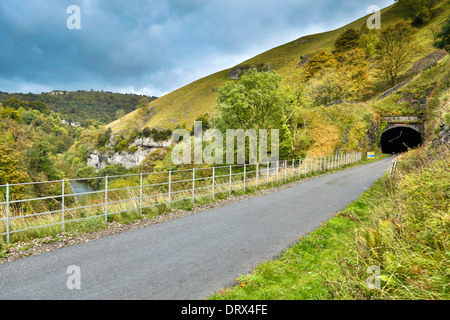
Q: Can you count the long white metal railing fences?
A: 1